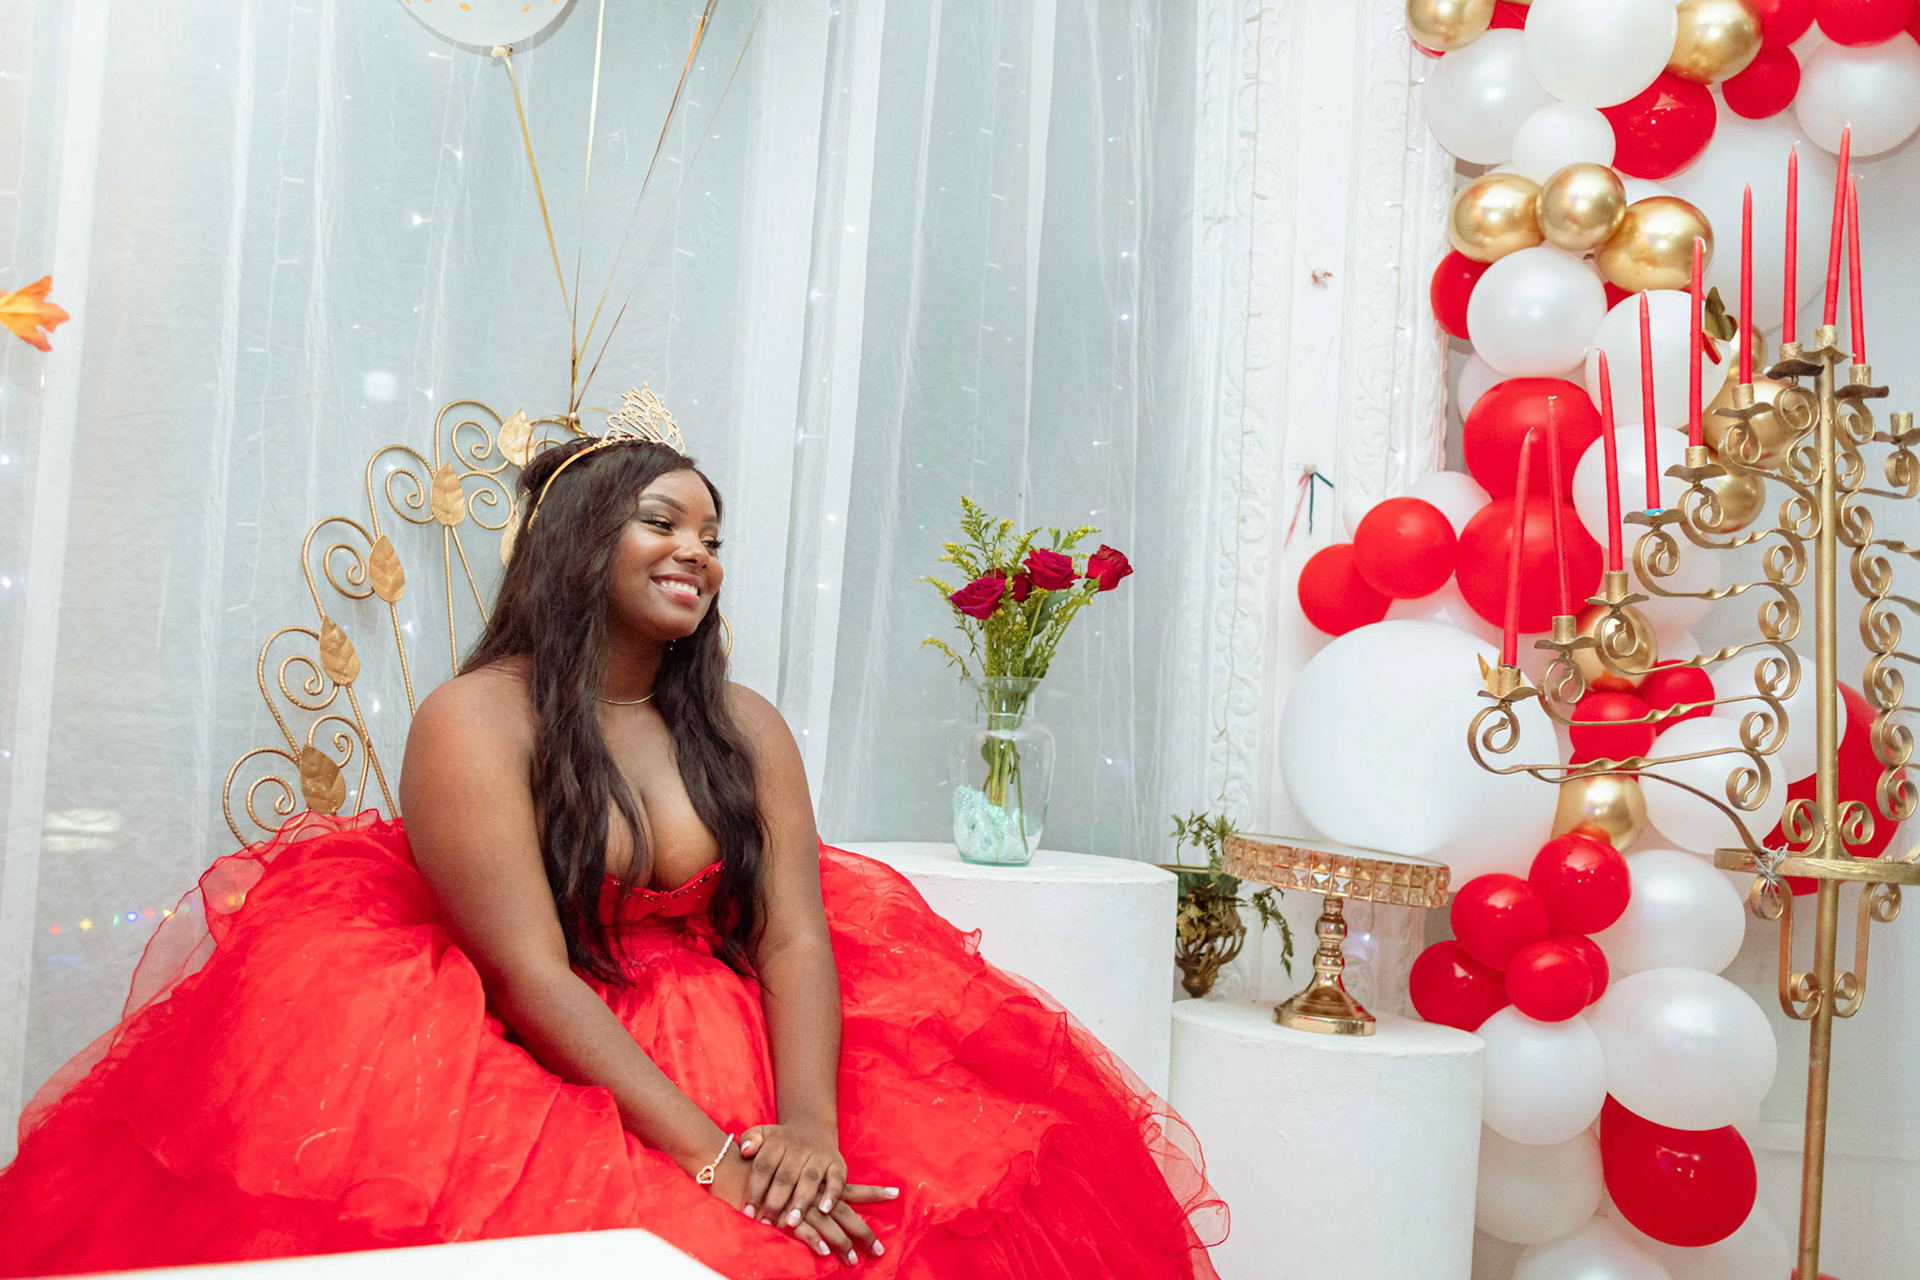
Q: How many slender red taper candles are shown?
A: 9